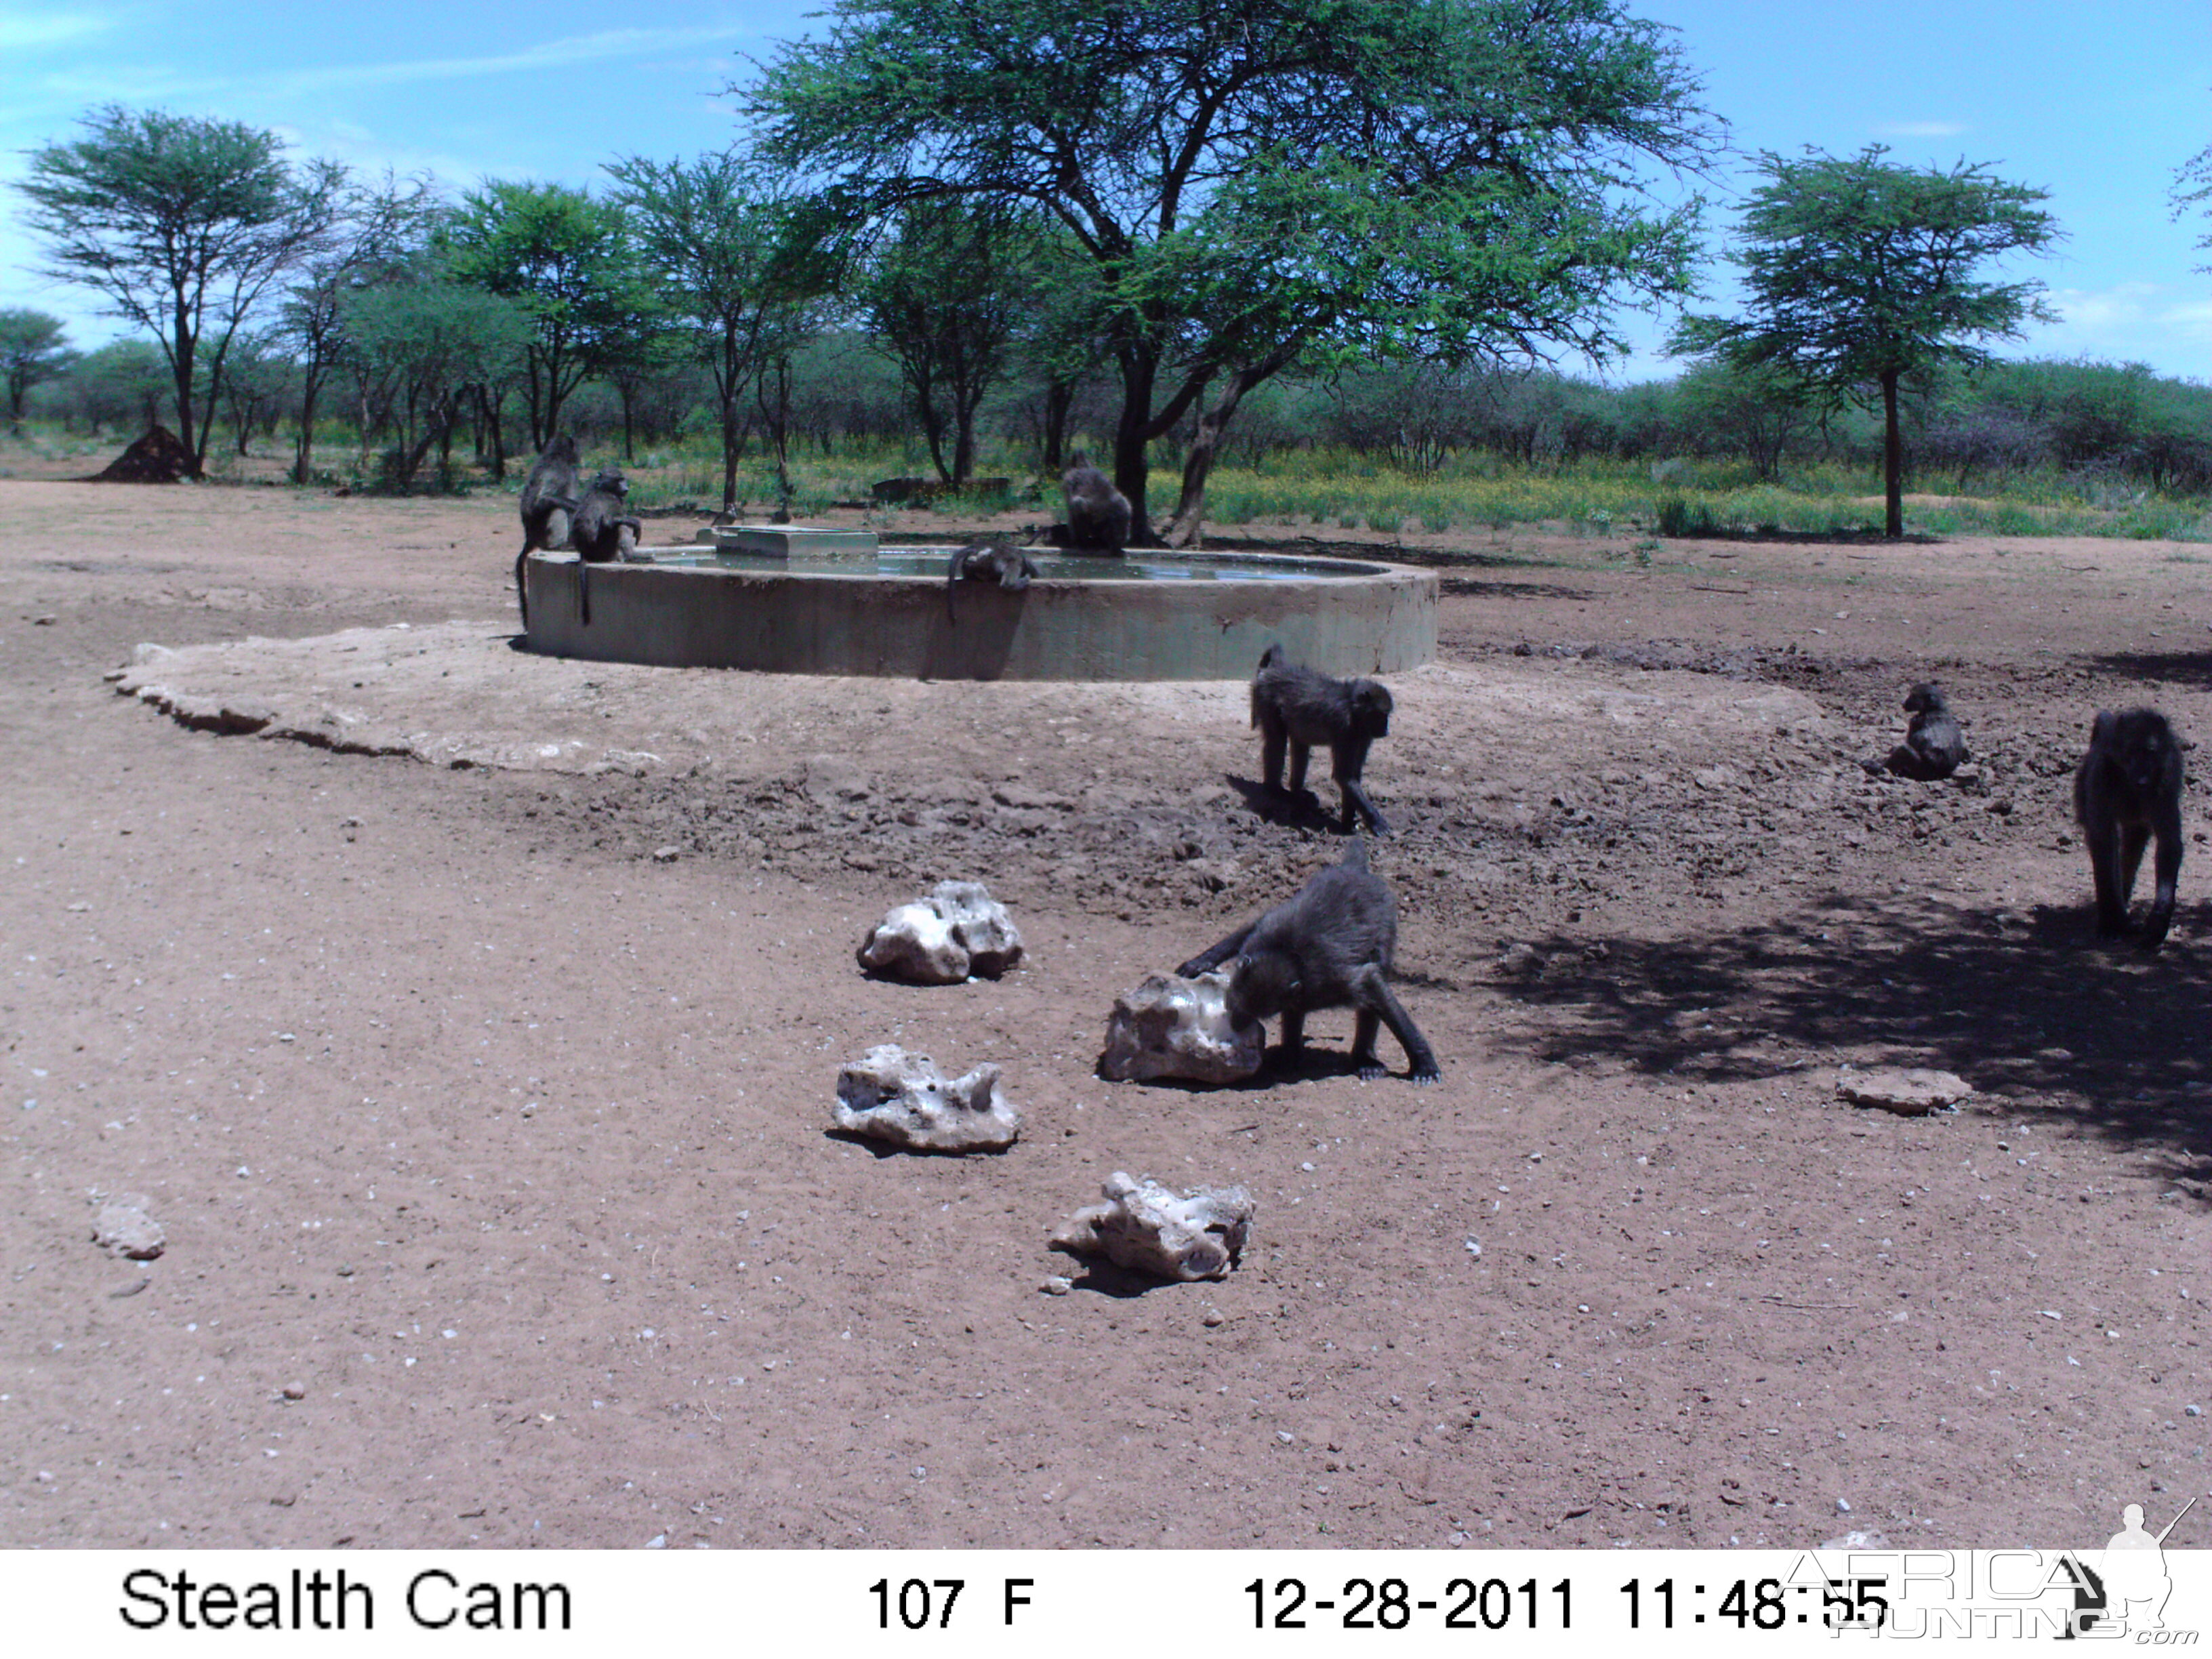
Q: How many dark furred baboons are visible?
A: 8